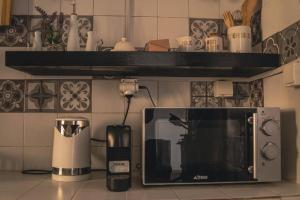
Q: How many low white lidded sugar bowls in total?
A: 1